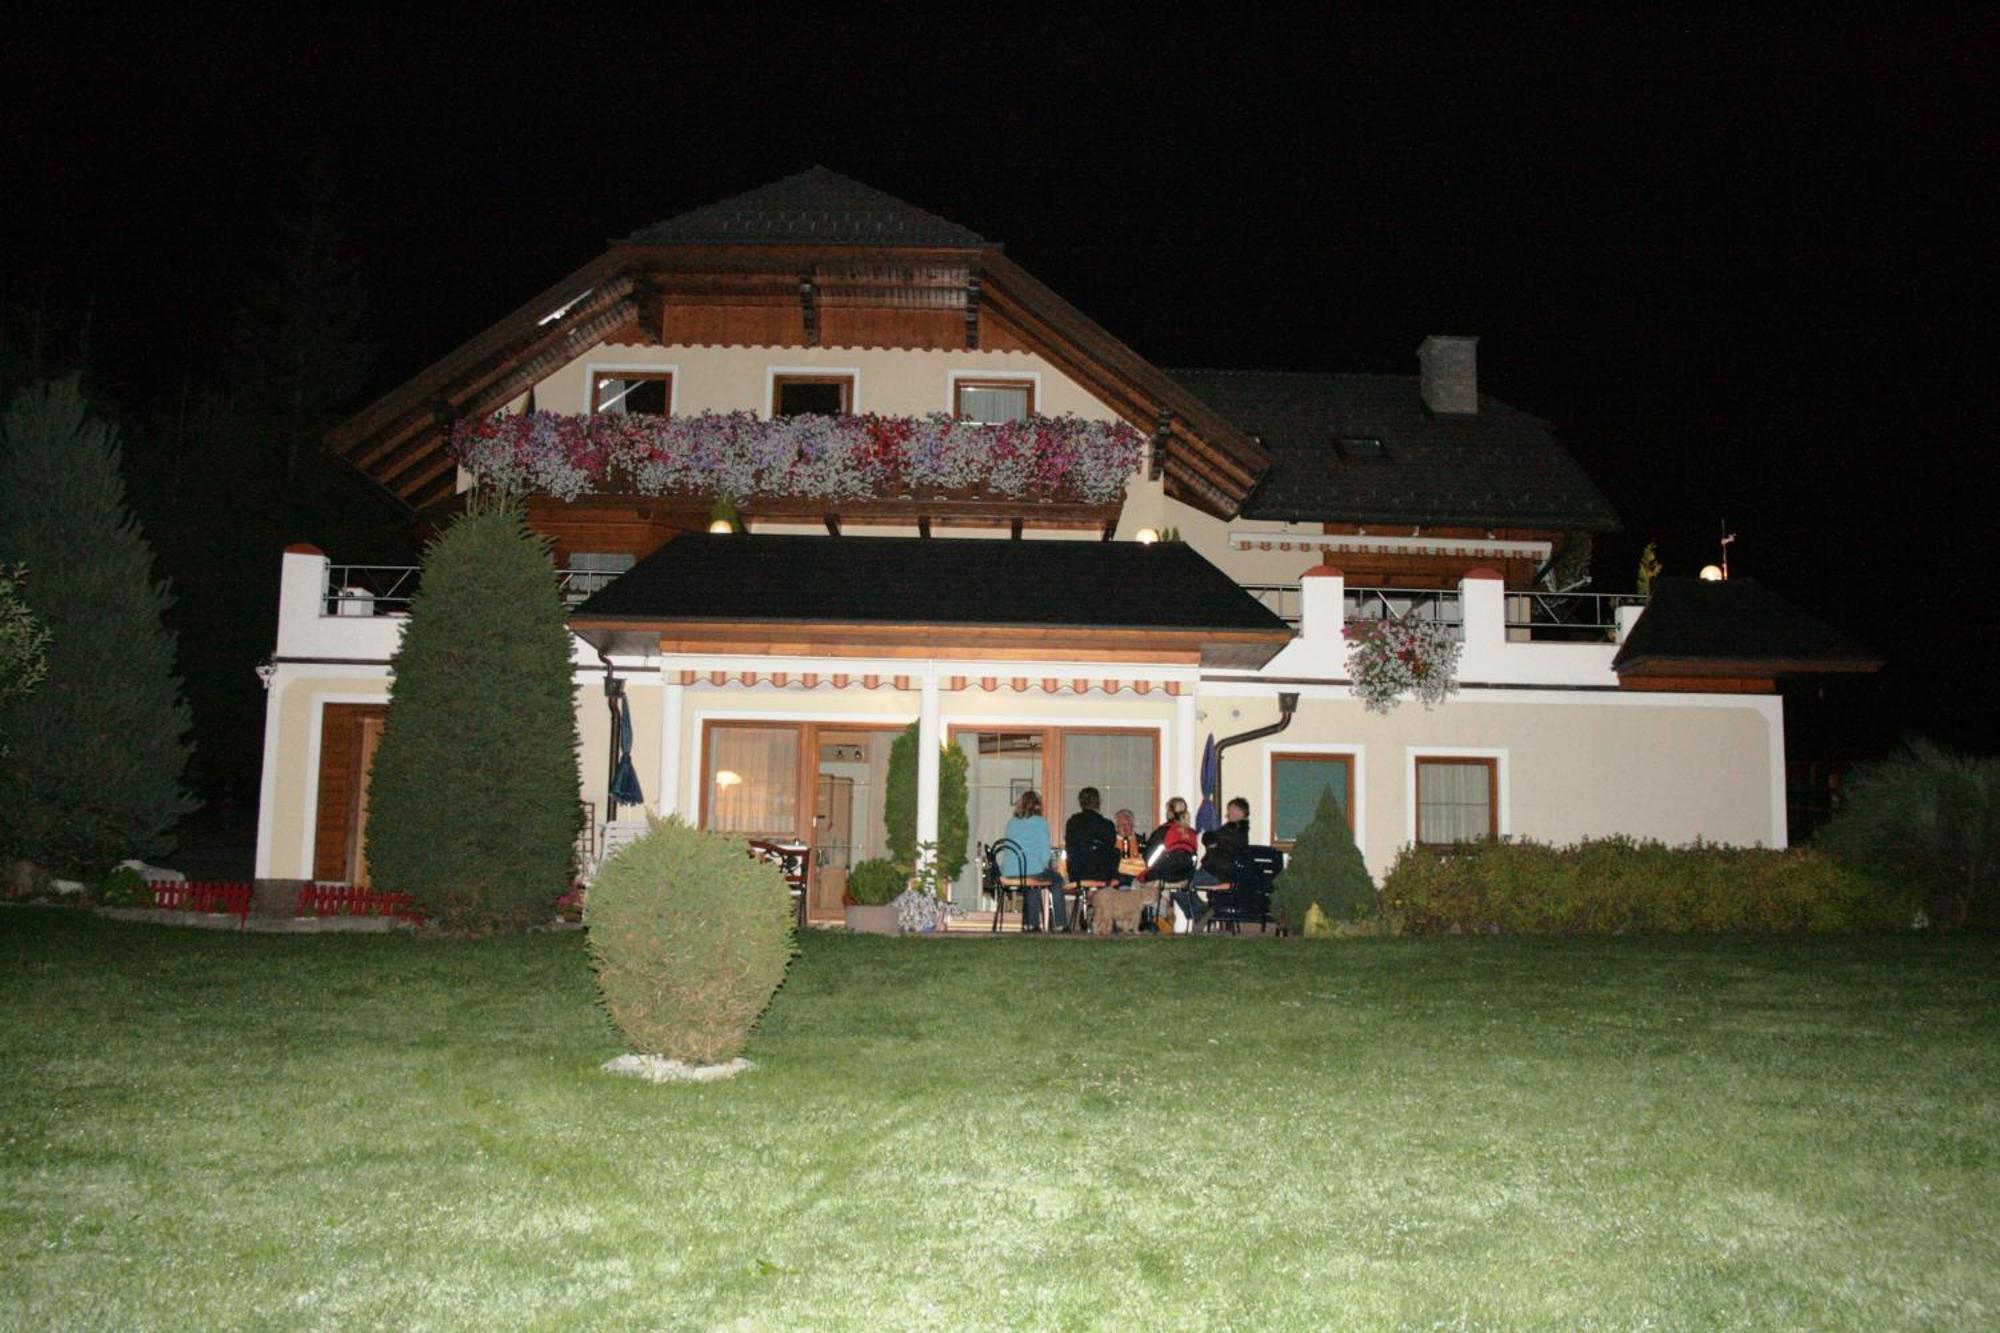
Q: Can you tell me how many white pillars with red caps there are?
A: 3